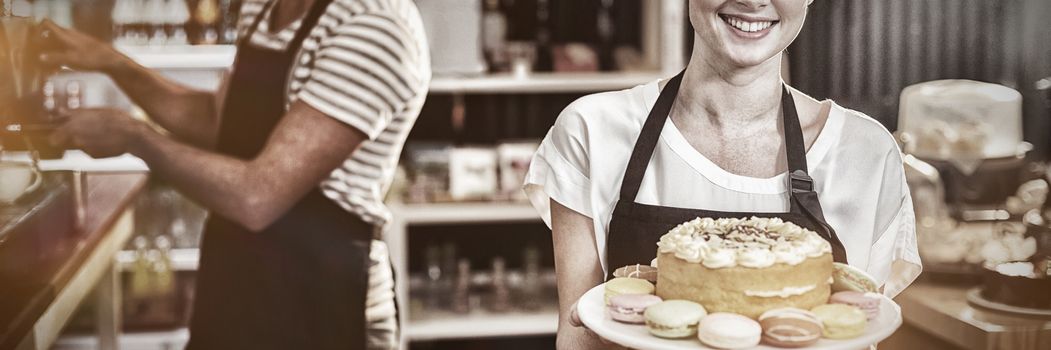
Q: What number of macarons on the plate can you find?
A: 9